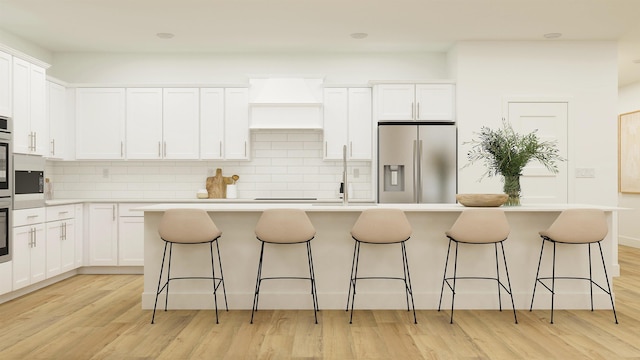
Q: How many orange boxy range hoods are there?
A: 0